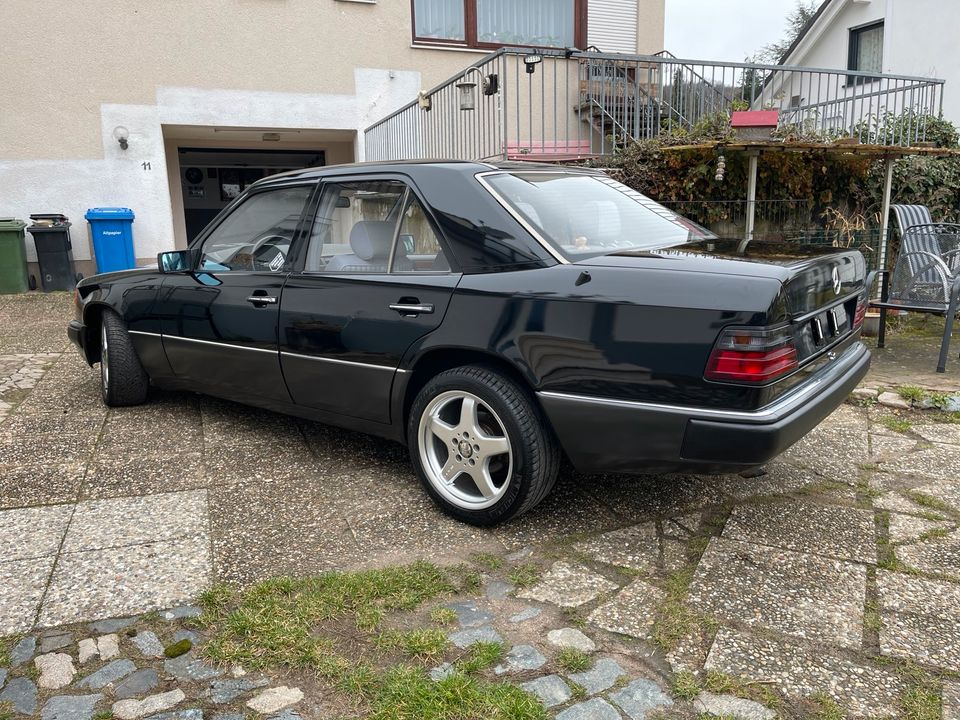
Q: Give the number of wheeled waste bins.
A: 3